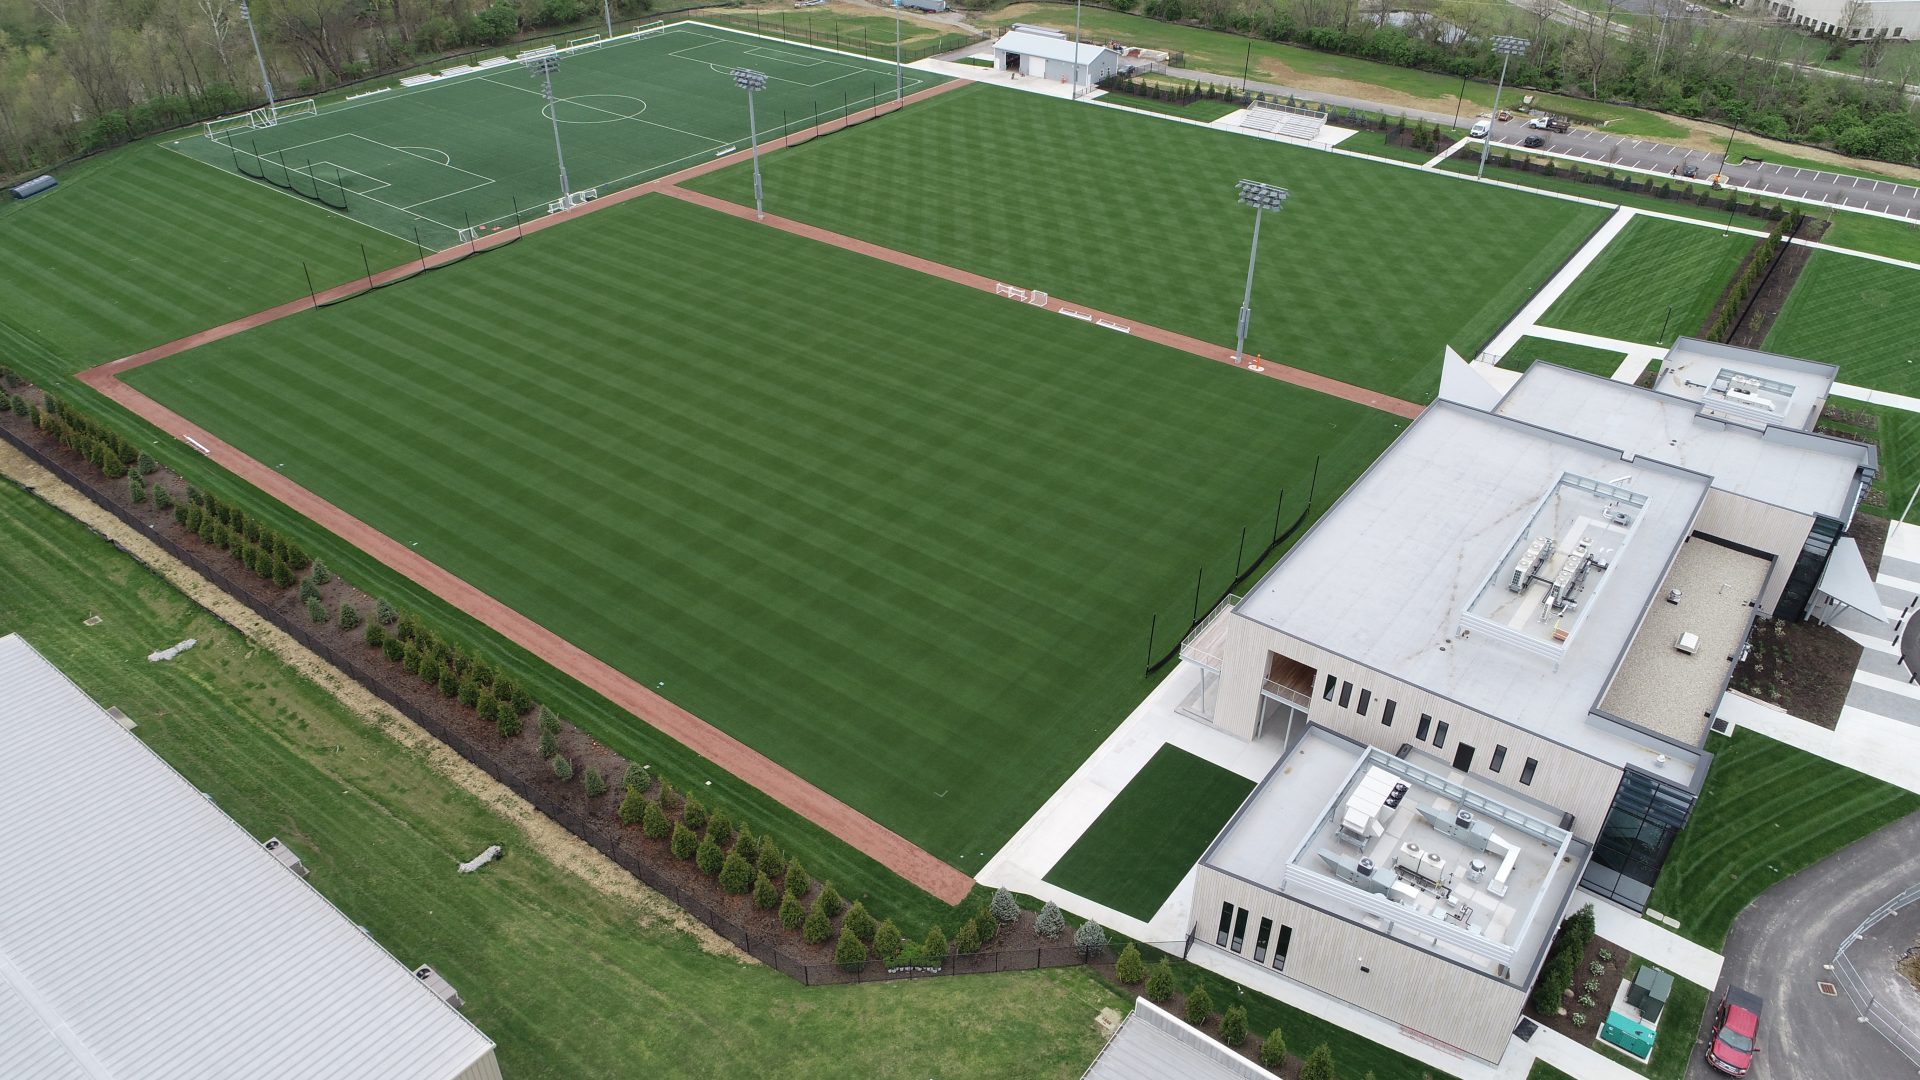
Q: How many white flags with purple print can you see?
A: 0